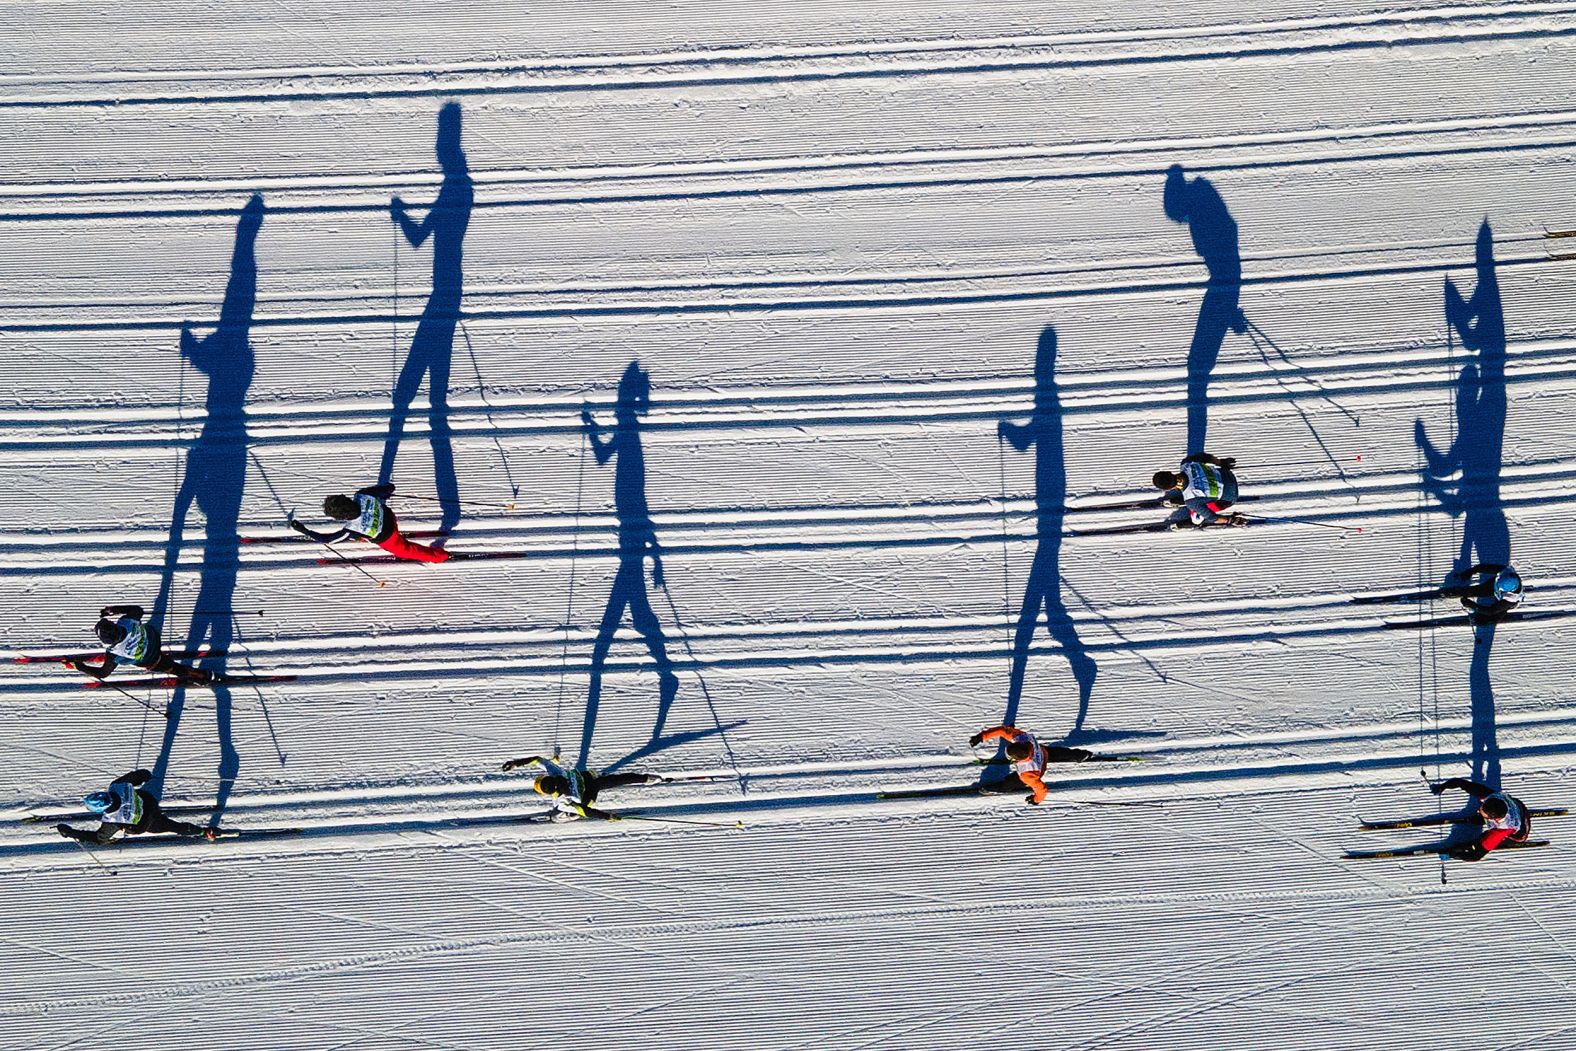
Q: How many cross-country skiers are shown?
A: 8